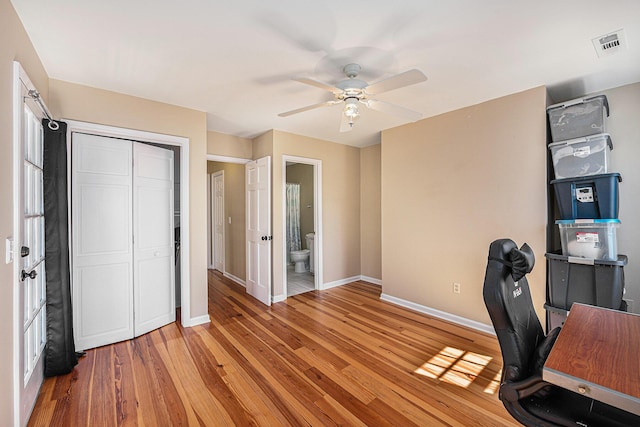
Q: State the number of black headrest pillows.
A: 1